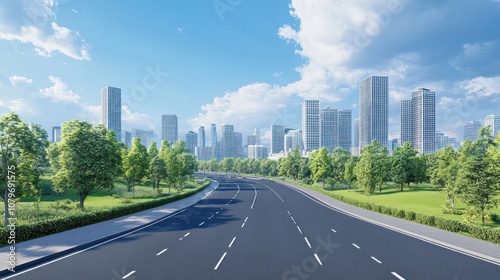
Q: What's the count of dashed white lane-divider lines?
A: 4